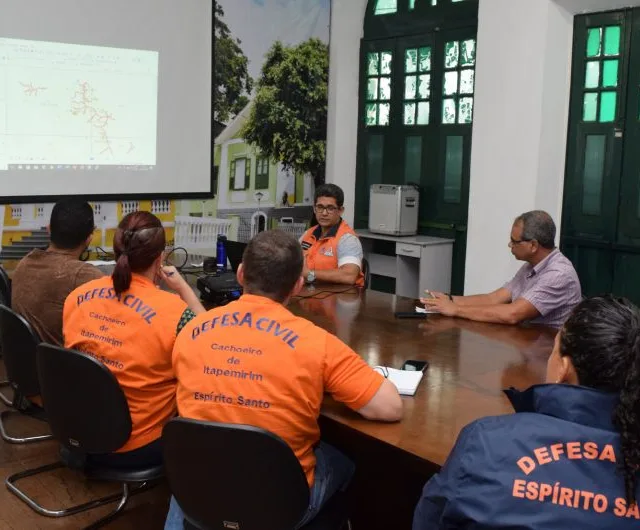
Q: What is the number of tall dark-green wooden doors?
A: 2